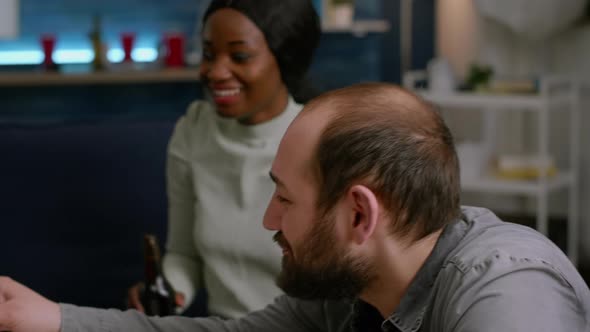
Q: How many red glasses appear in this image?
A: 3